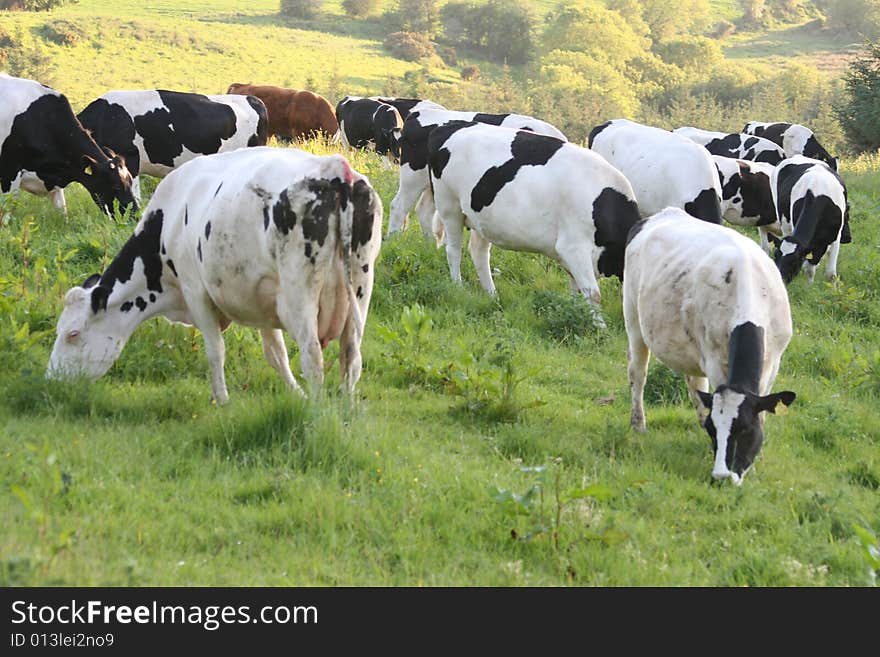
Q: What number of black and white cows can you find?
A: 13